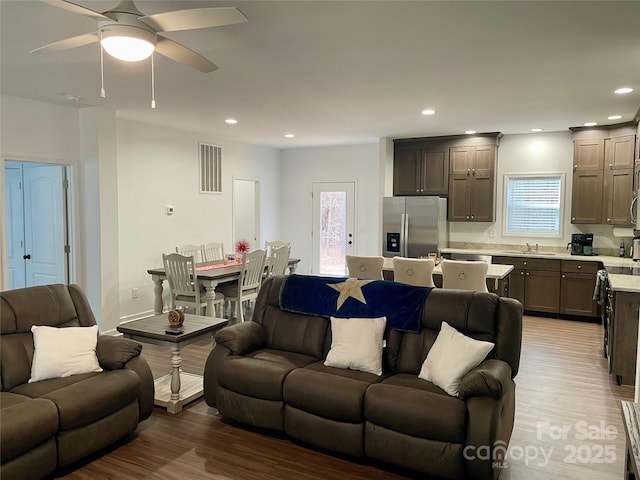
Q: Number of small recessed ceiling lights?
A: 8